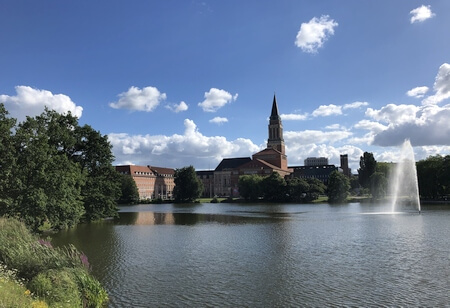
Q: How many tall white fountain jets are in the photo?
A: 1